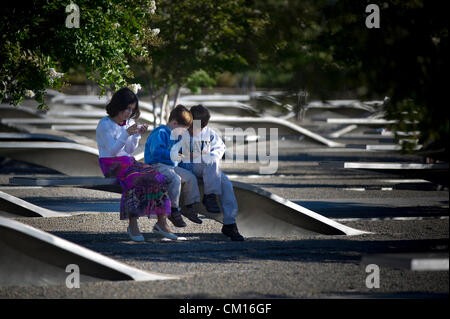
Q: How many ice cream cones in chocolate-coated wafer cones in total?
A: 0